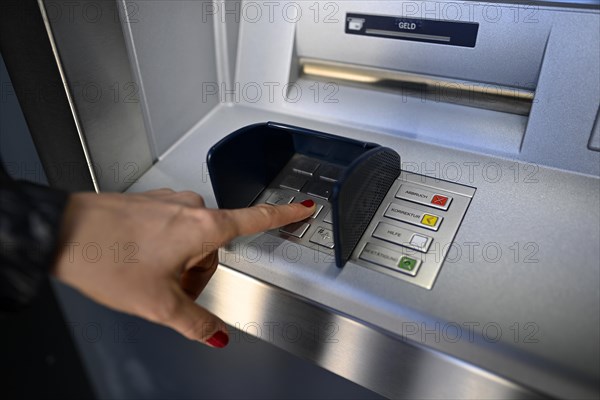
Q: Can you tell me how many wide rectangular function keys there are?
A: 4